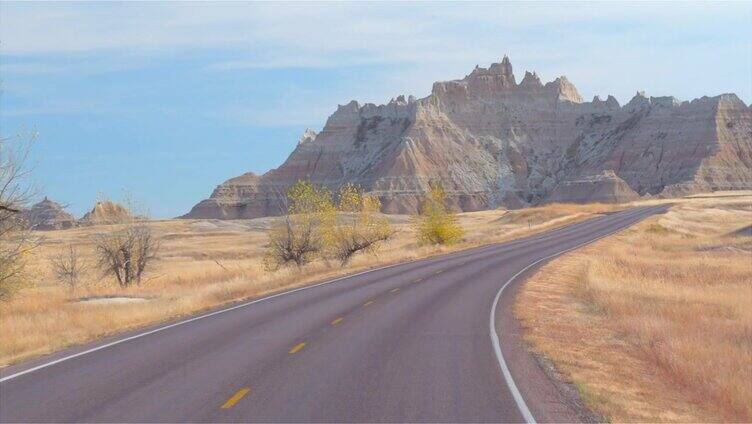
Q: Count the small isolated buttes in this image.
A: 2